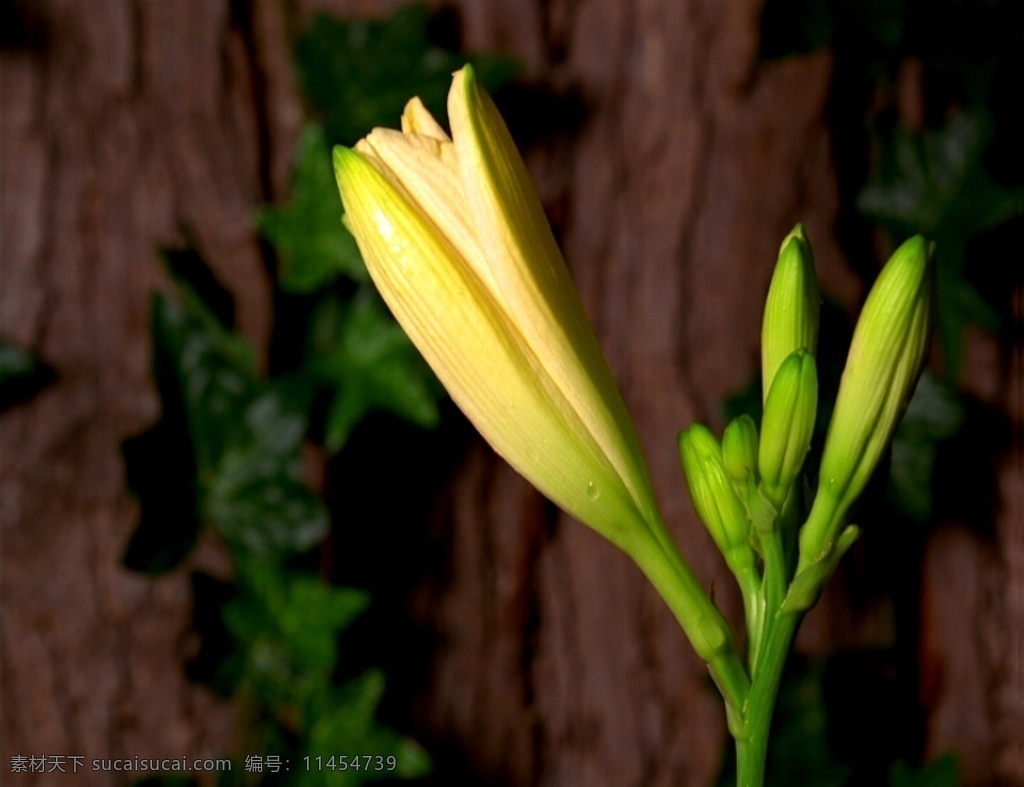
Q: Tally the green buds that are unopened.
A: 5